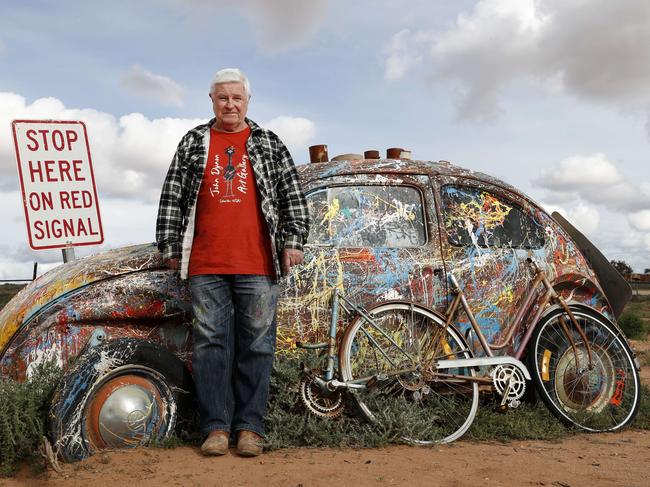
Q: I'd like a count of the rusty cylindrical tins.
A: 3